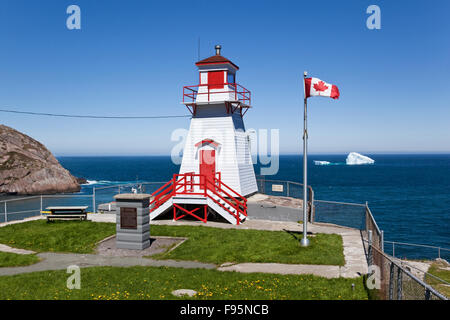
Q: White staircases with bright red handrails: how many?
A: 2